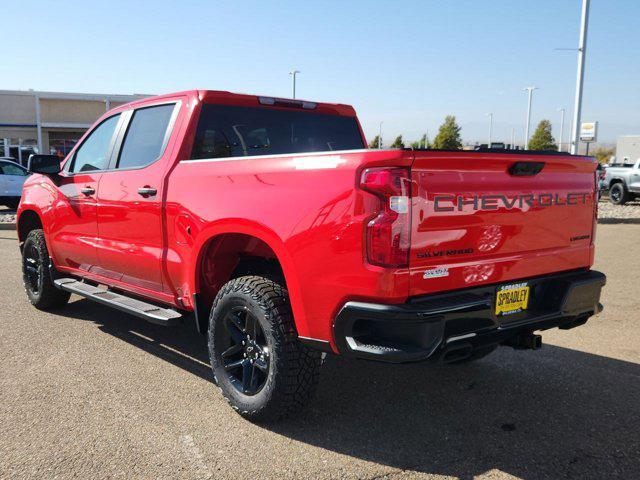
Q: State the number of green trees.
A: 5